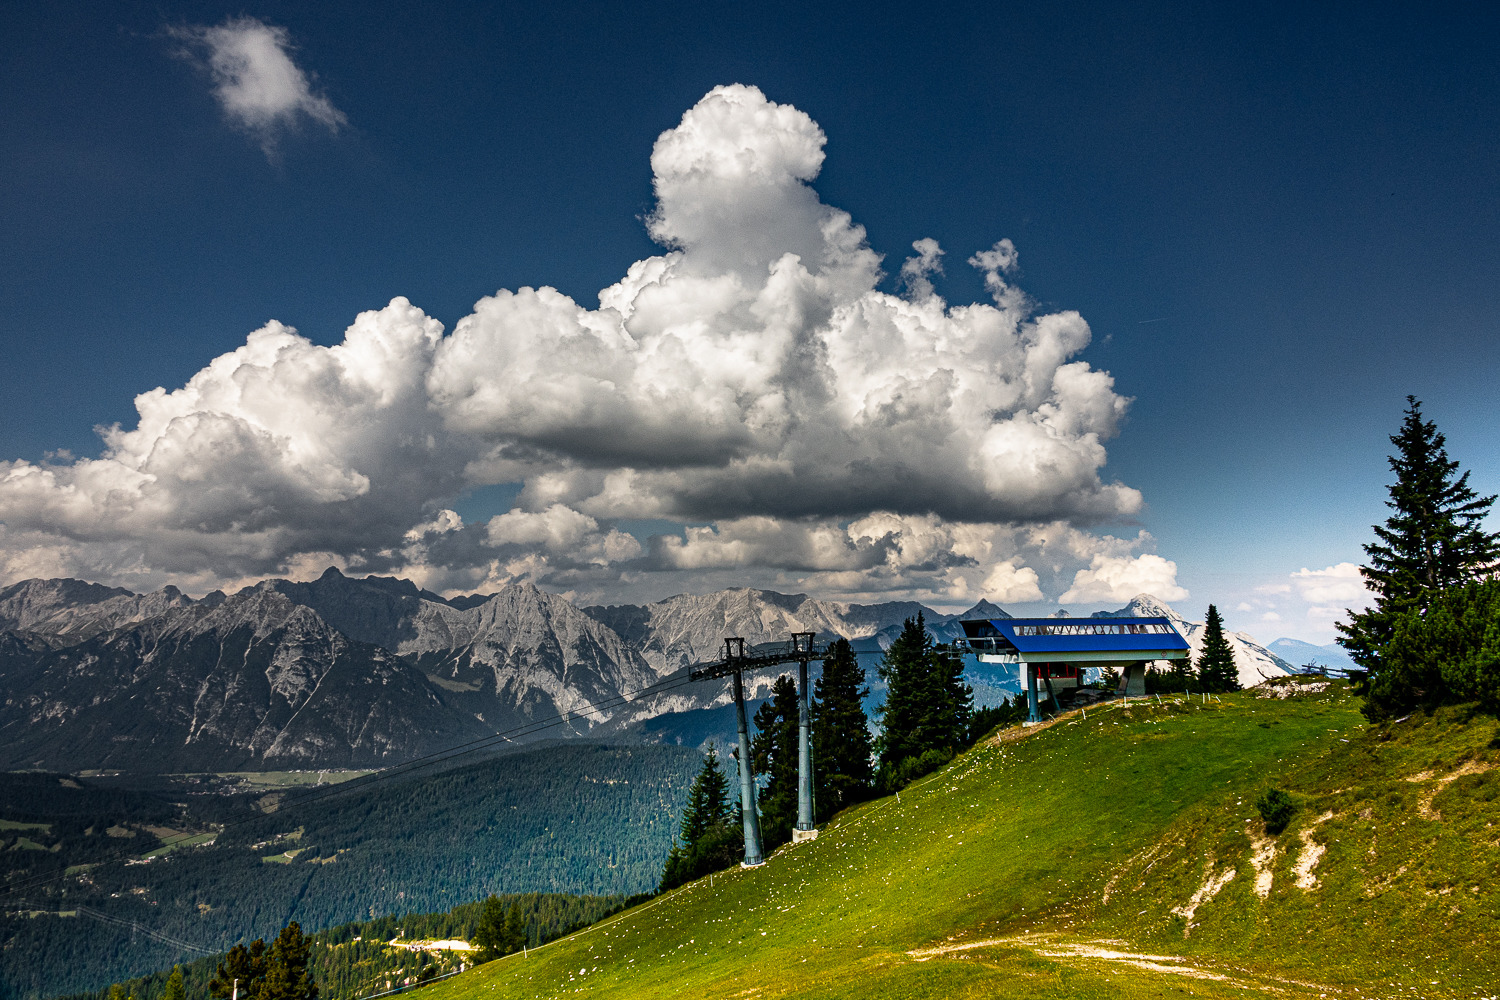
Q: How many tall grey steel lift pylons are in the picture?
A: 2